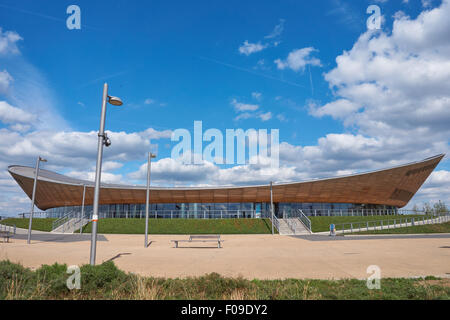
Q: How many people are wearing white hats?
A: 0